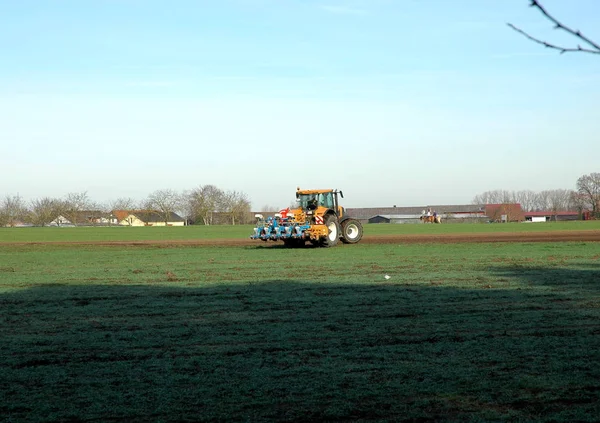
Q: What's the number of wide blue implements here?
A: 1